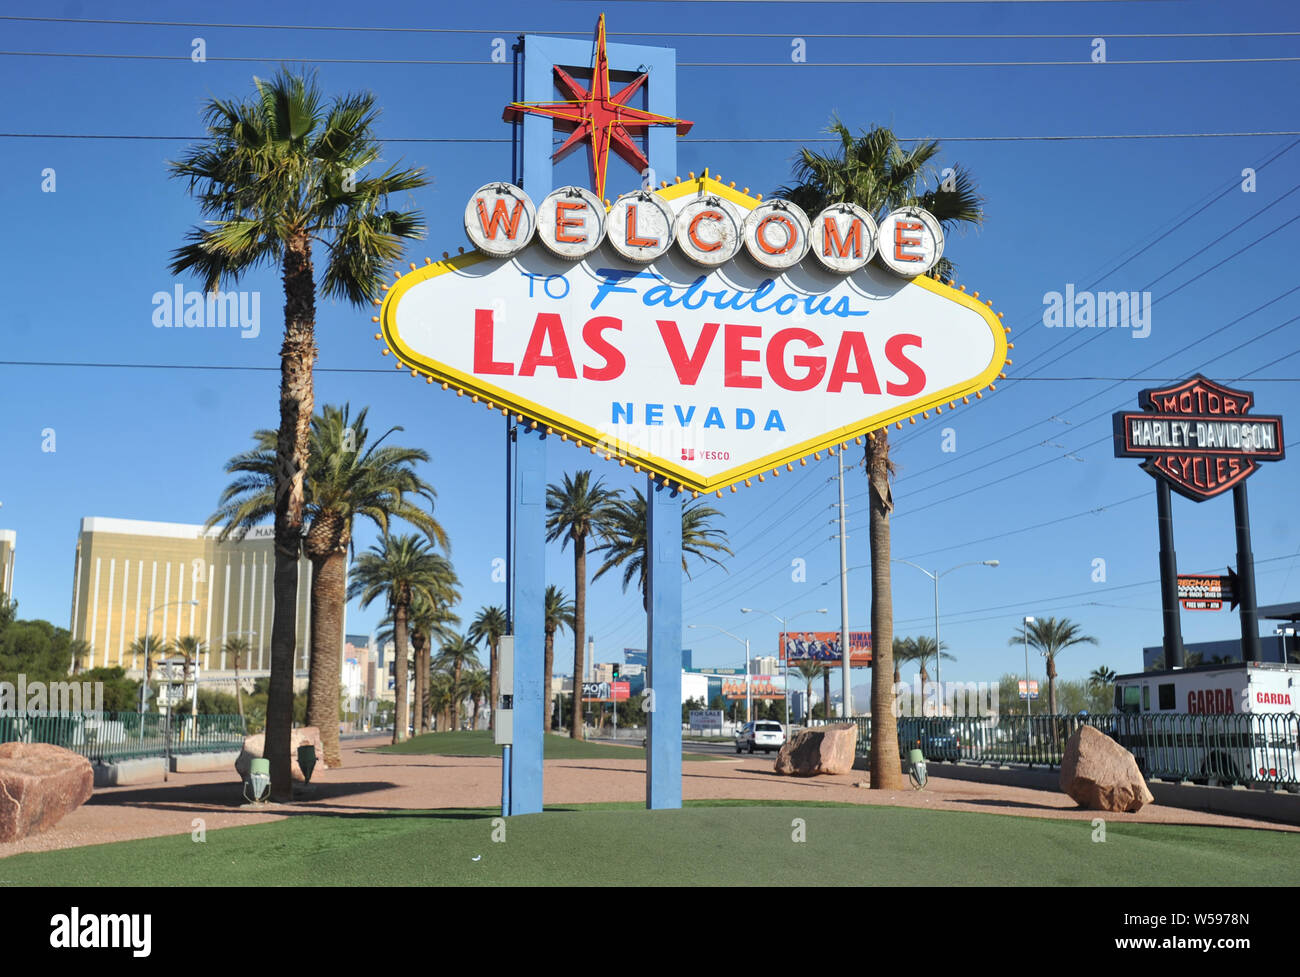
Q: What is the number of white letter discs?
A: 7